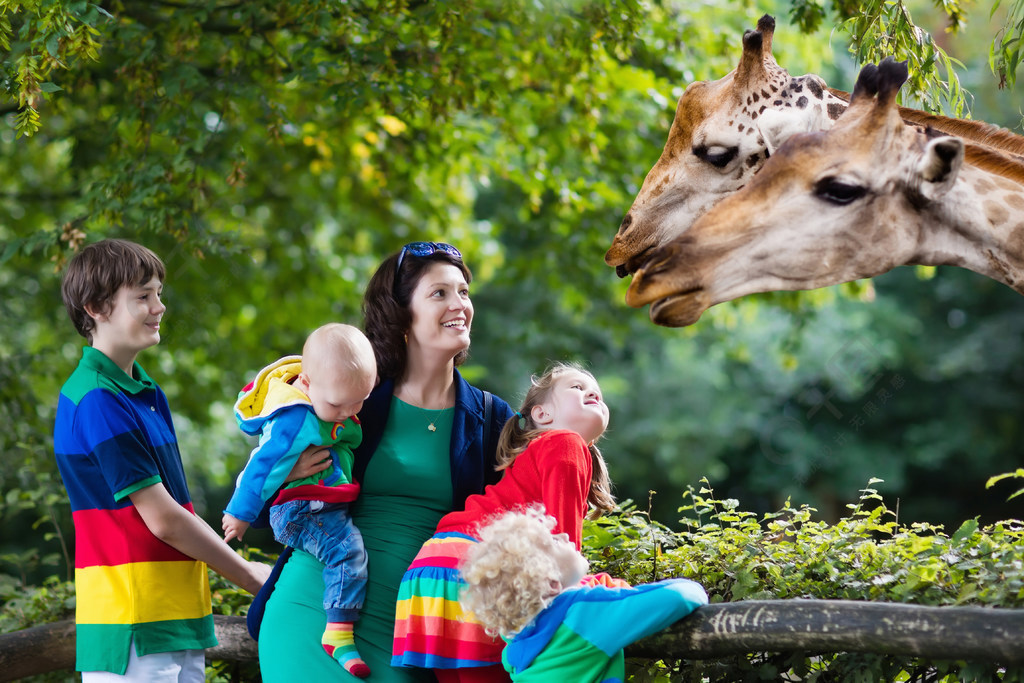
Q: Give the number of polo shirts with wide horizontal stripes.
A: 1